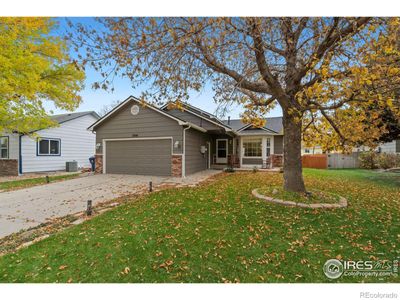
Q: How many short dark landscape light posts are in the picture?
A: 3